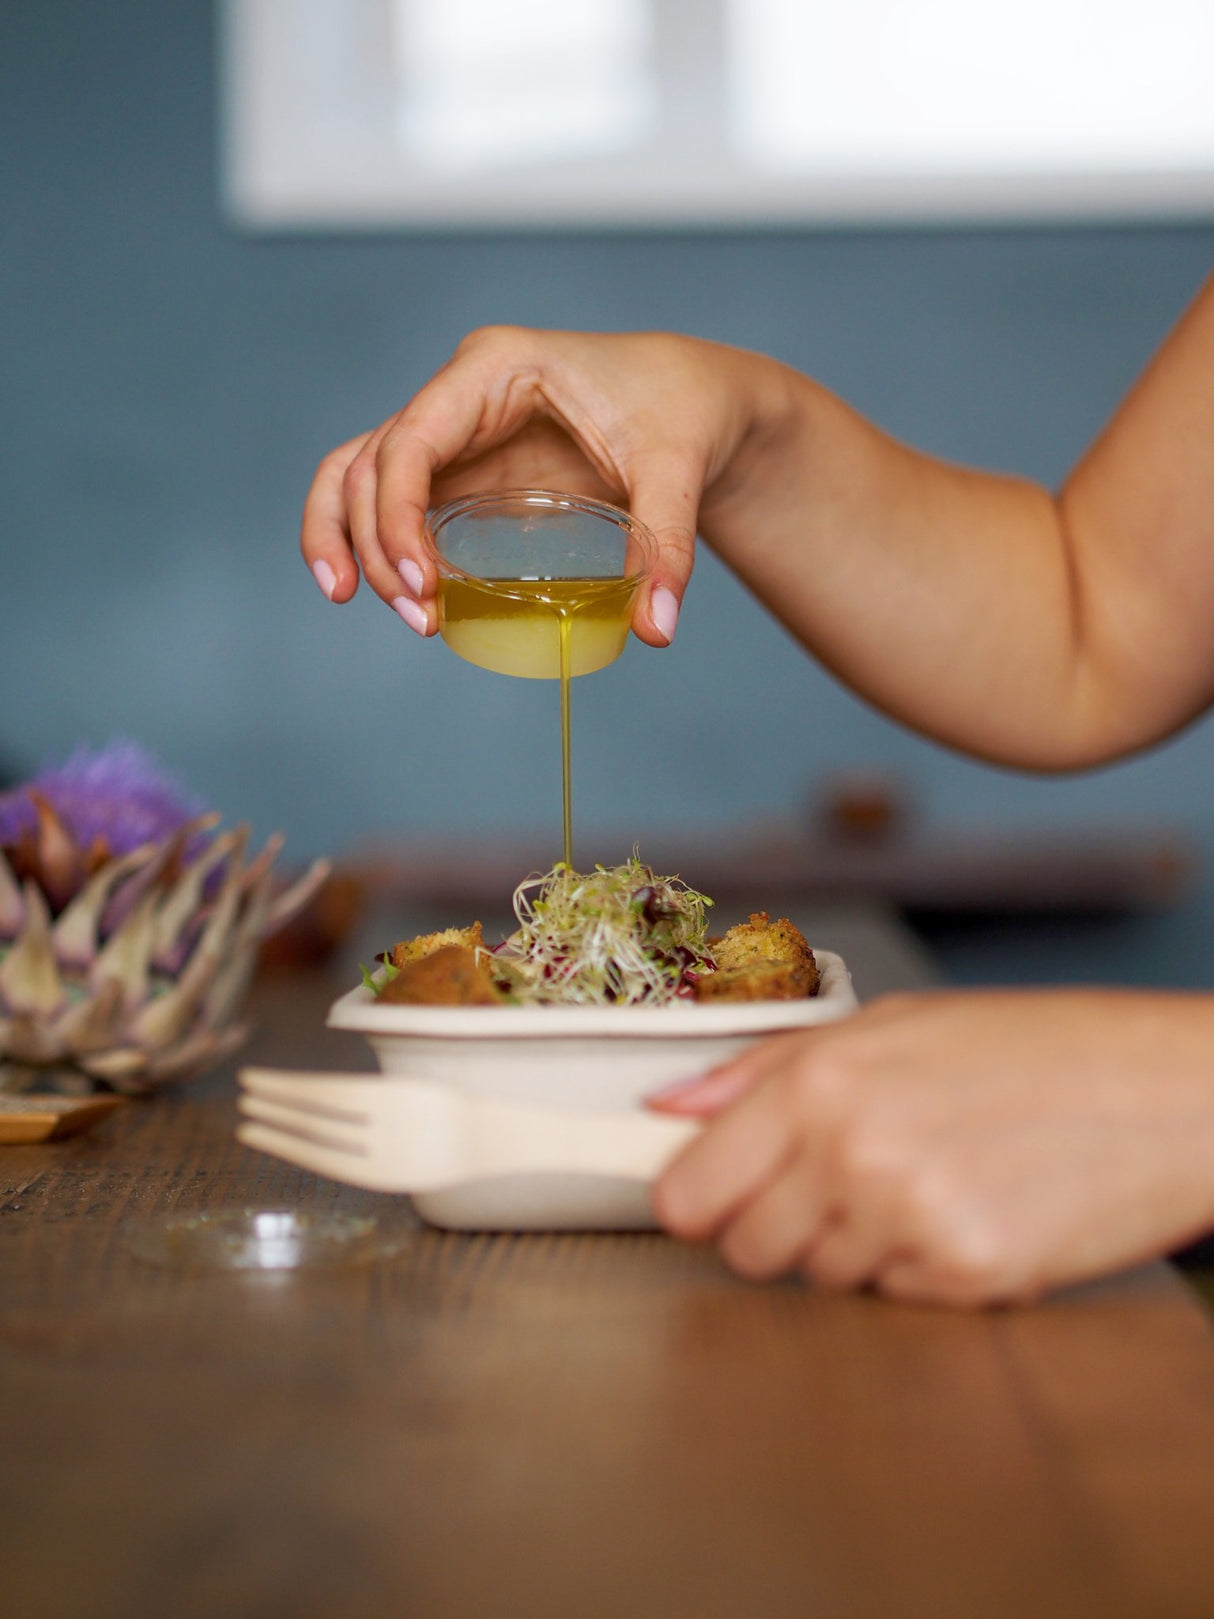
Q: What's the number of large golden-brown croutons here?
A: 4